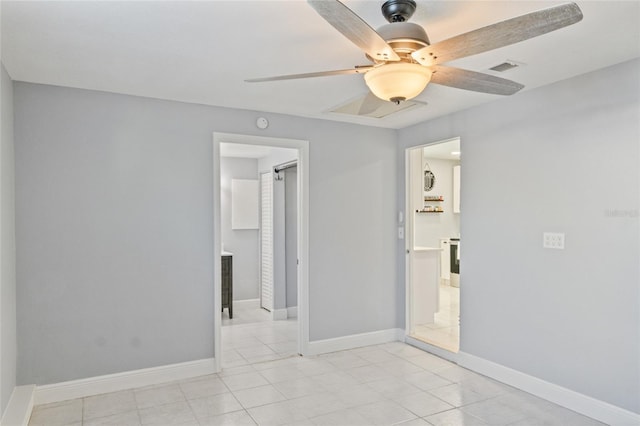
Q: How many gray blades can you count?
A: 5